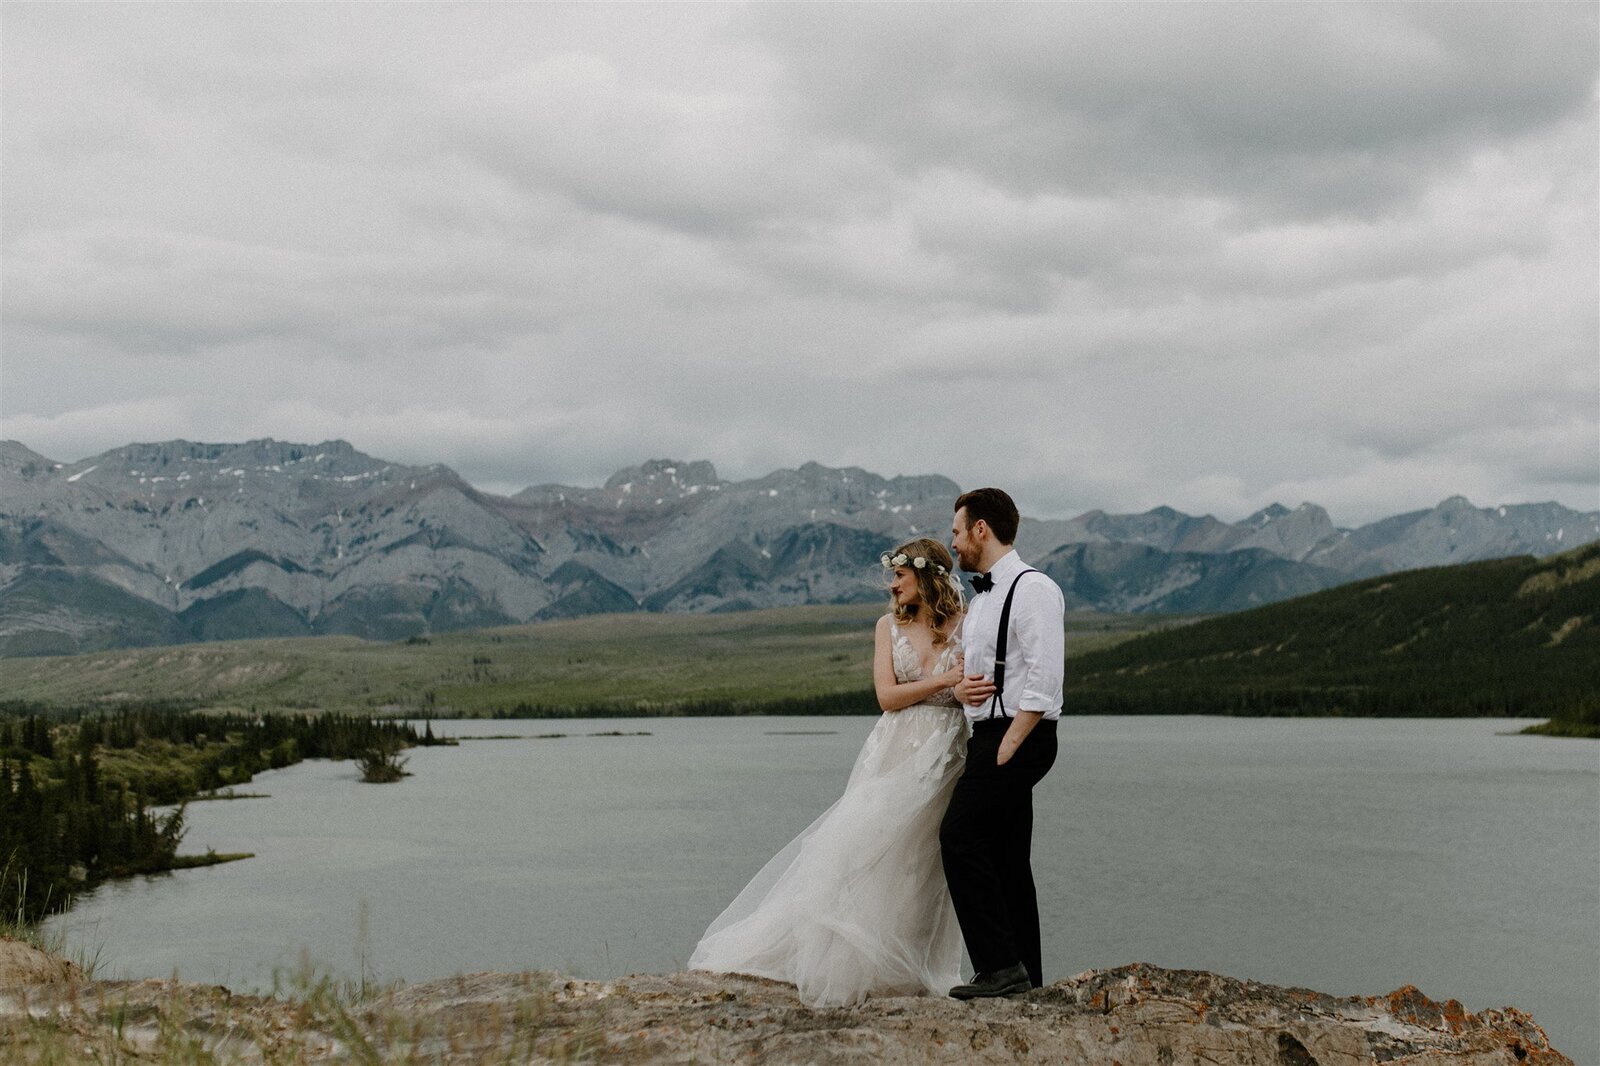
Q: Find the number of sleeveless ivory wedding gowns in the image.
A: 1